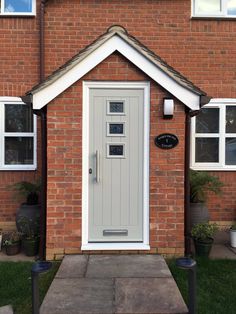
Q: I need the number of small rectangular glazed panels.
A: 3